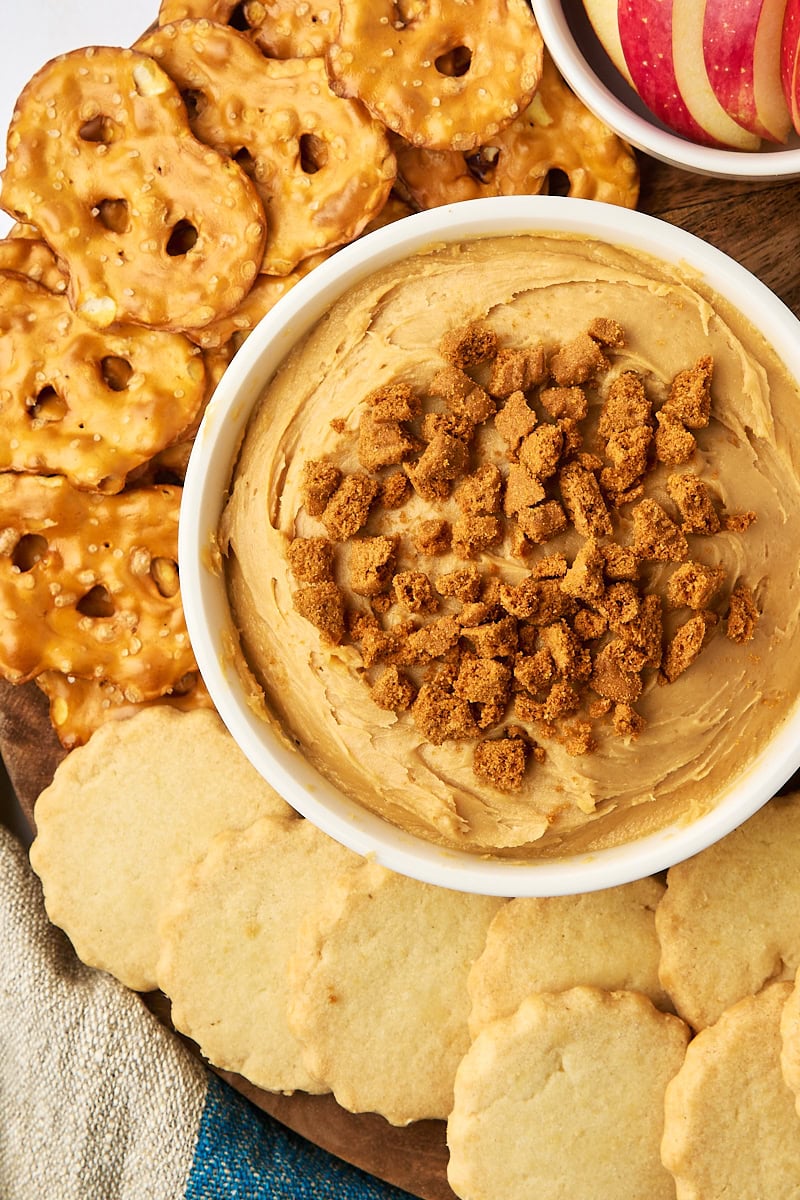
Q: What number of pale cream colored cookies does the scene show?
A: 8